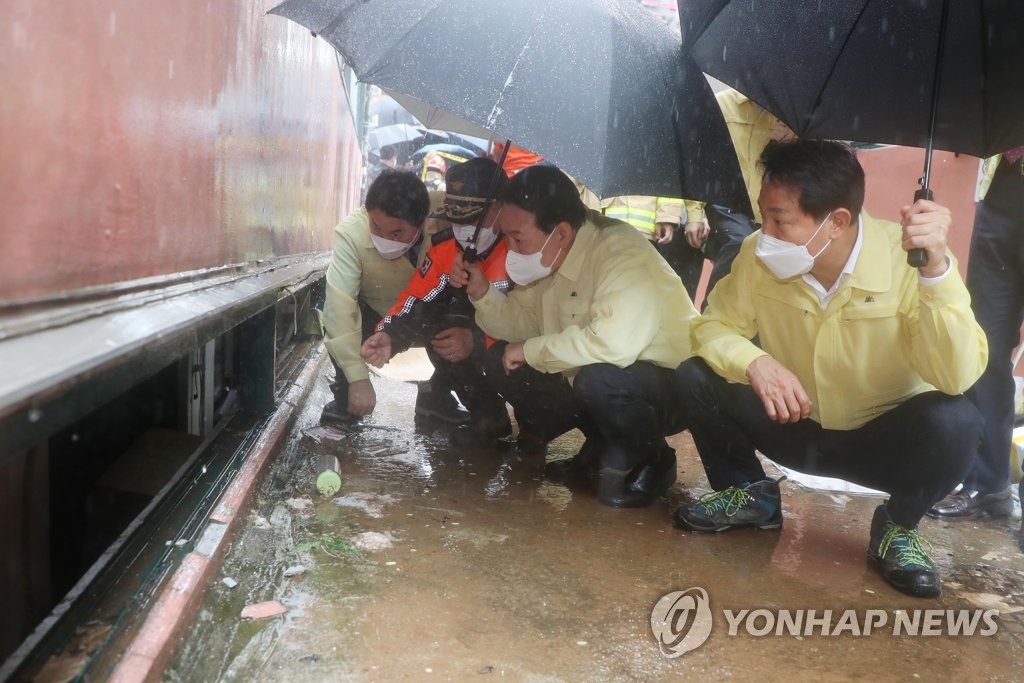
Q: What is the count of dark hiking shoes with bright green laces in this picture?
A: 2